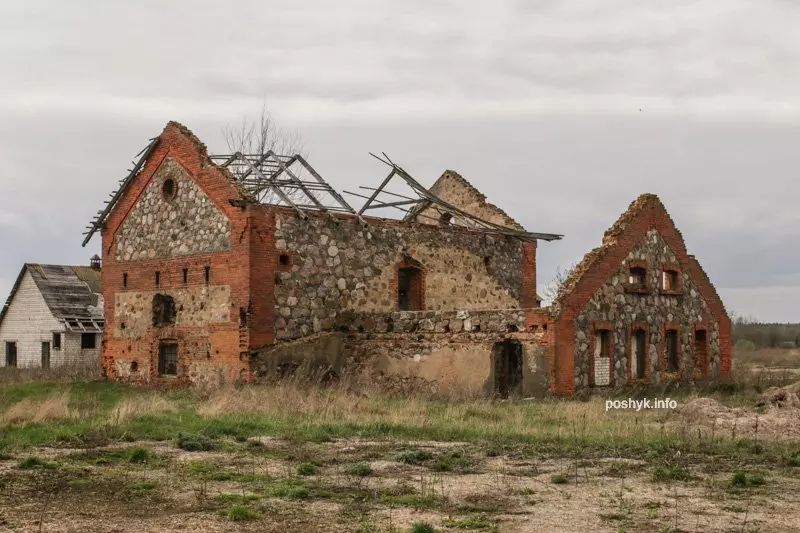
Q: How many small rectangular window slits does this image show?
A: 4